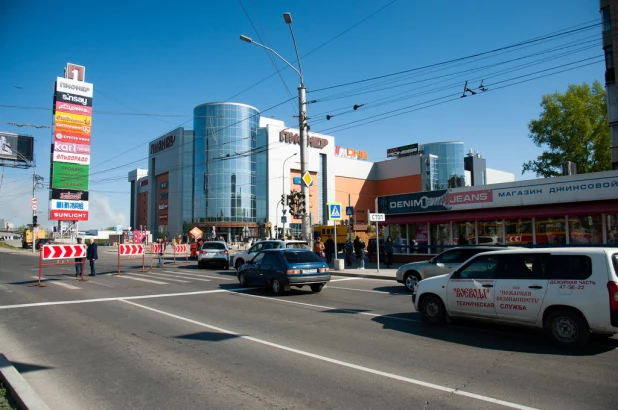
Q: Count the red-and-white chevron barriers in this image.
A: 4